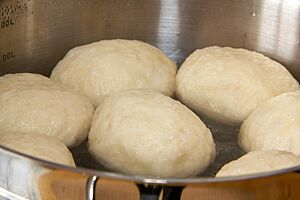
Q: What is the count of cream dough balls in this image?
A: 7